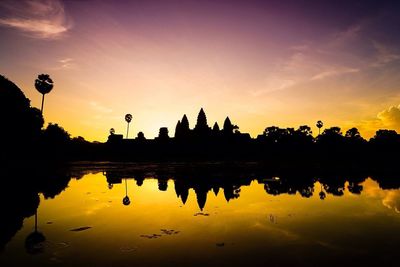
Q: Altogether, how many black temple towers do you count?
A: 5